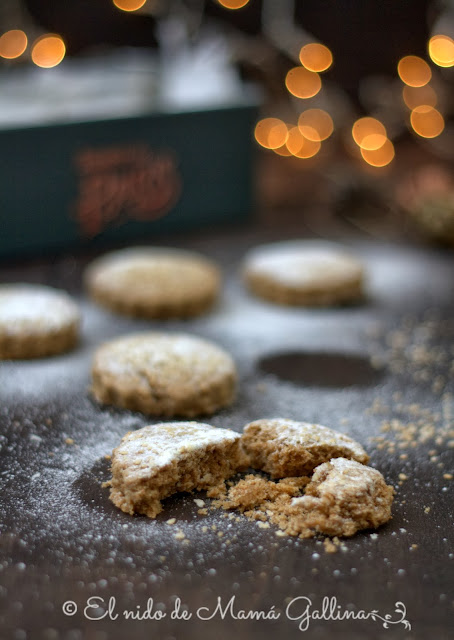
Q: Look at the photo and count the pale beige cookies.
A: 5